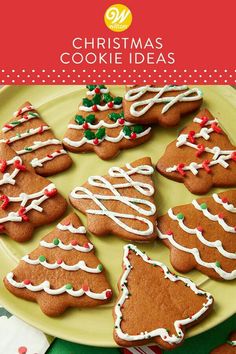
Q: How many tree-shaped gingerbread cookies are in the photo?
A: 9